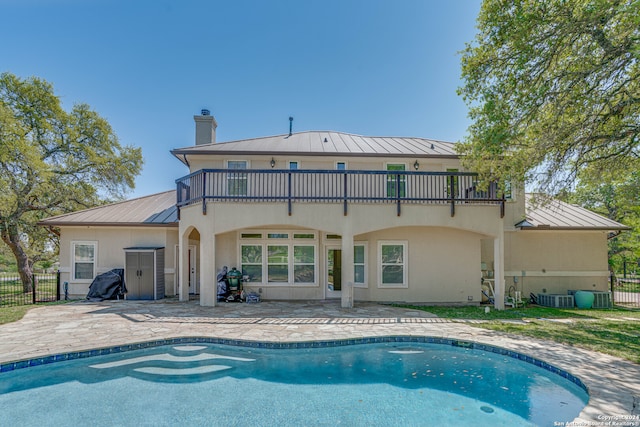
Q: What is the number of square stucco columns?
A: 4